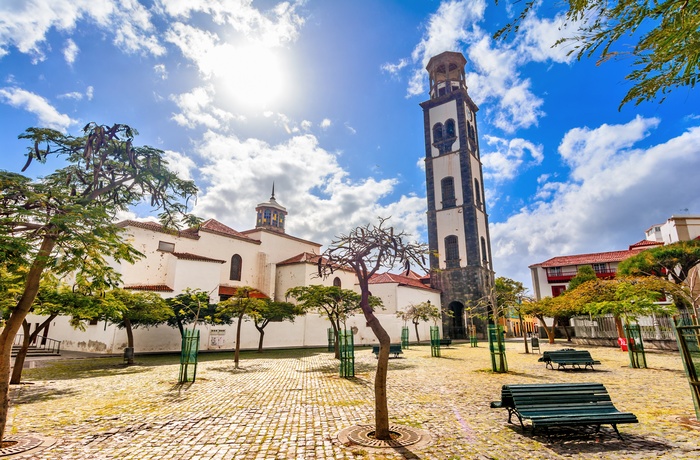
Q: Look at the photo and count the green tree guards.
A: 9